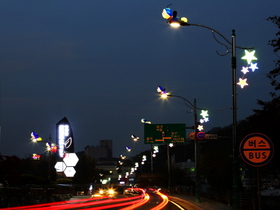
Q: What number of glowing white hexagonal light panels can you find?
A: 3